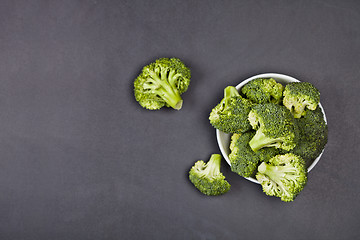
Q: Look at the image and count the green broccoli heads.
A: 9